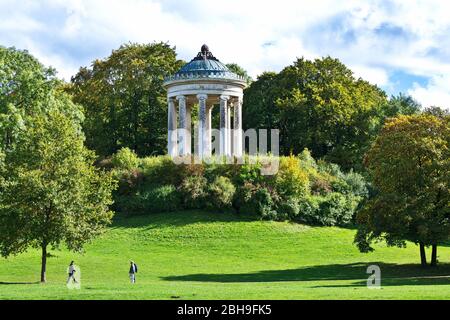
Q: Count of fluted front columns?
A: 5